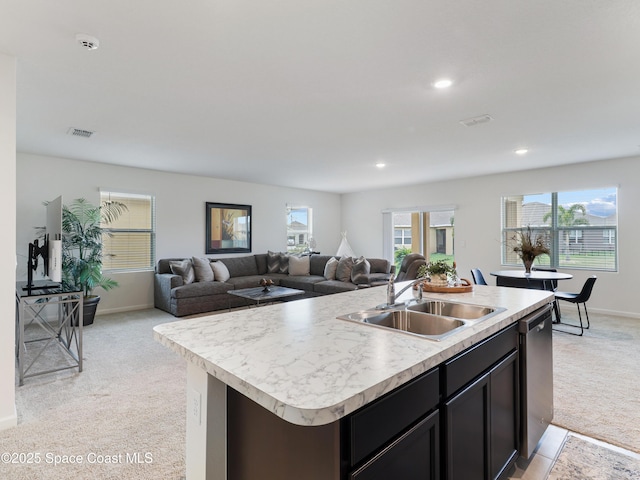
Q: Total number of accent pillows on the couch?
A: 9